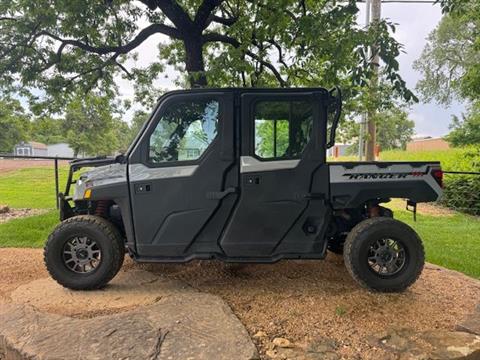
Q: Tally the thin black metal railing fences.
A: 1